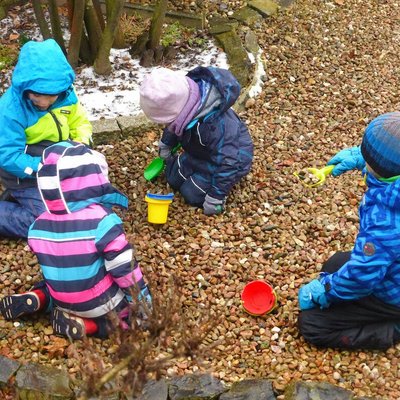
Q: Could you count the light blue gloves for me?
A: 2